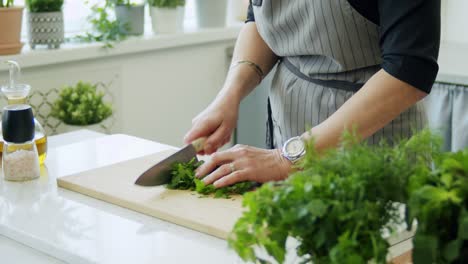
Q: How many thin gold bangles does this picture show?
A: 1